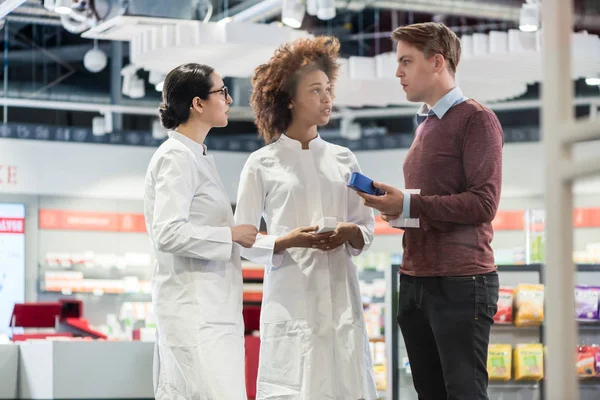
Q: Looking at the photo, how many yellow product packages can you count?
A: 3